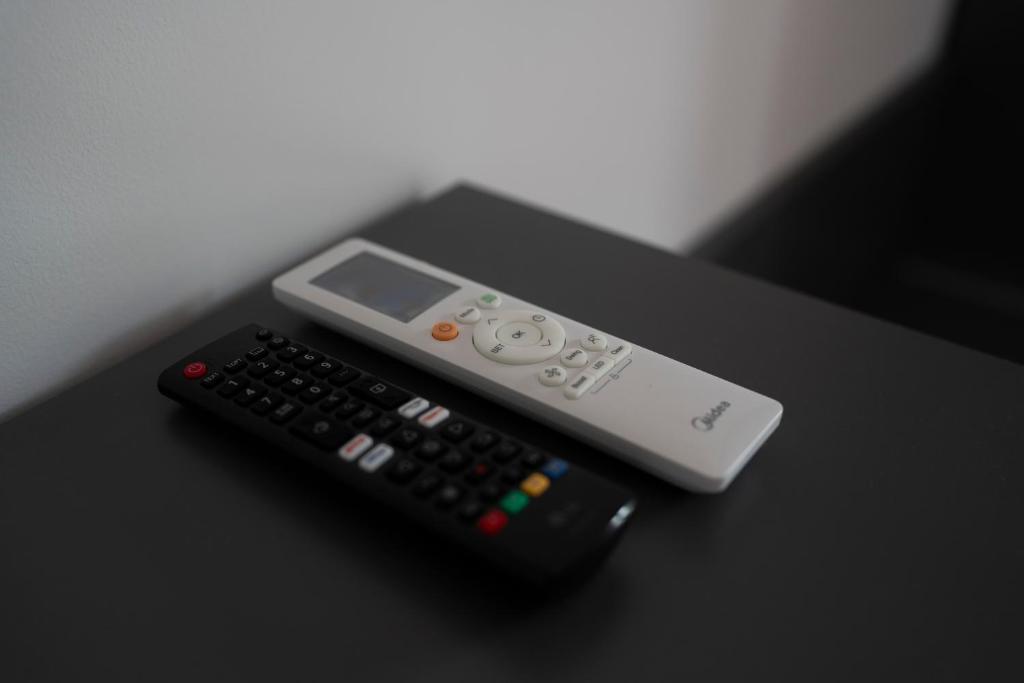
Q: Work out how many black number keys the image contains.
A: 10